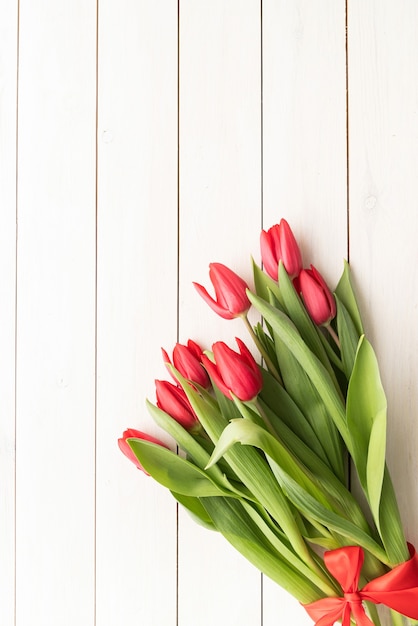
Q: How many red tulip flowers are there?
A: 7